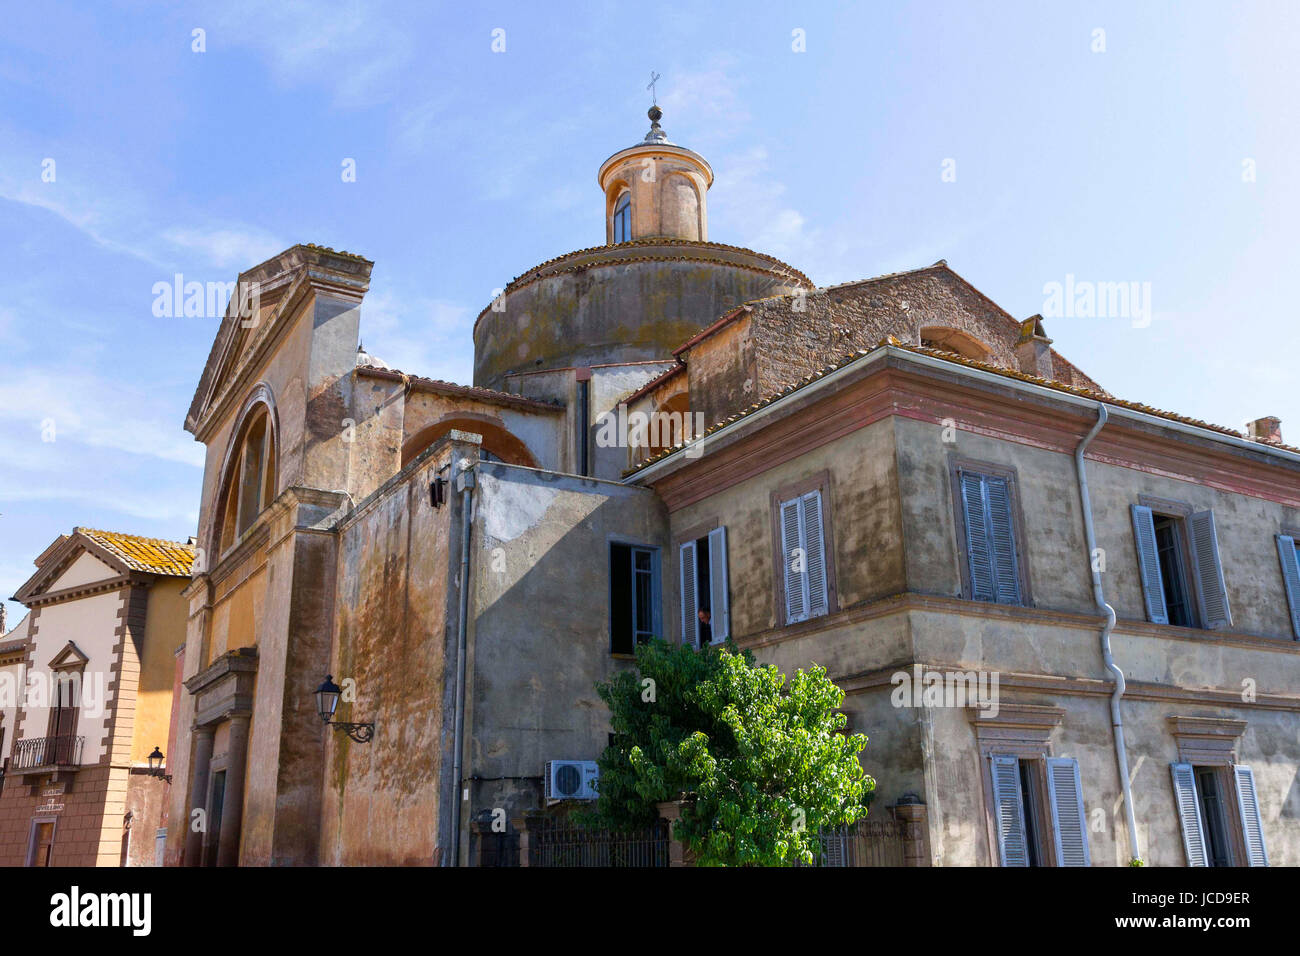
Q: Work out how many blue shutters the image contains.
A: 13